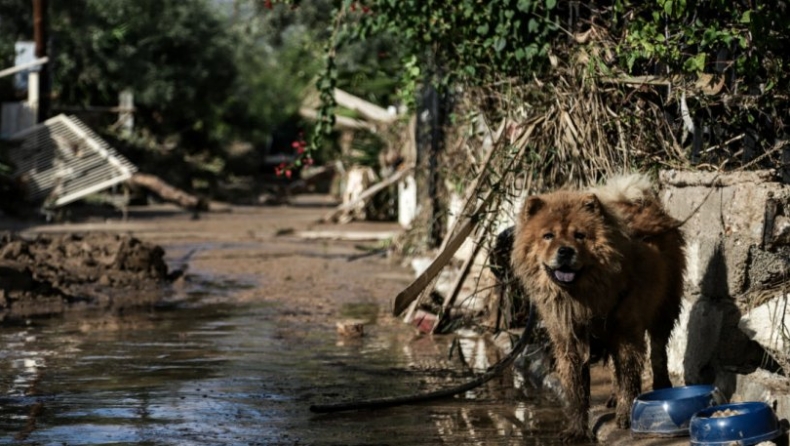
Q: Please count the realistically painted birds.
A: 0